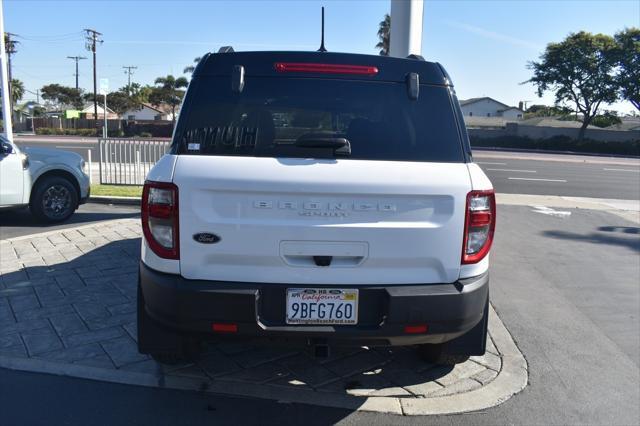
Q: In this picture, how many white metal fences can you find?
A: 1